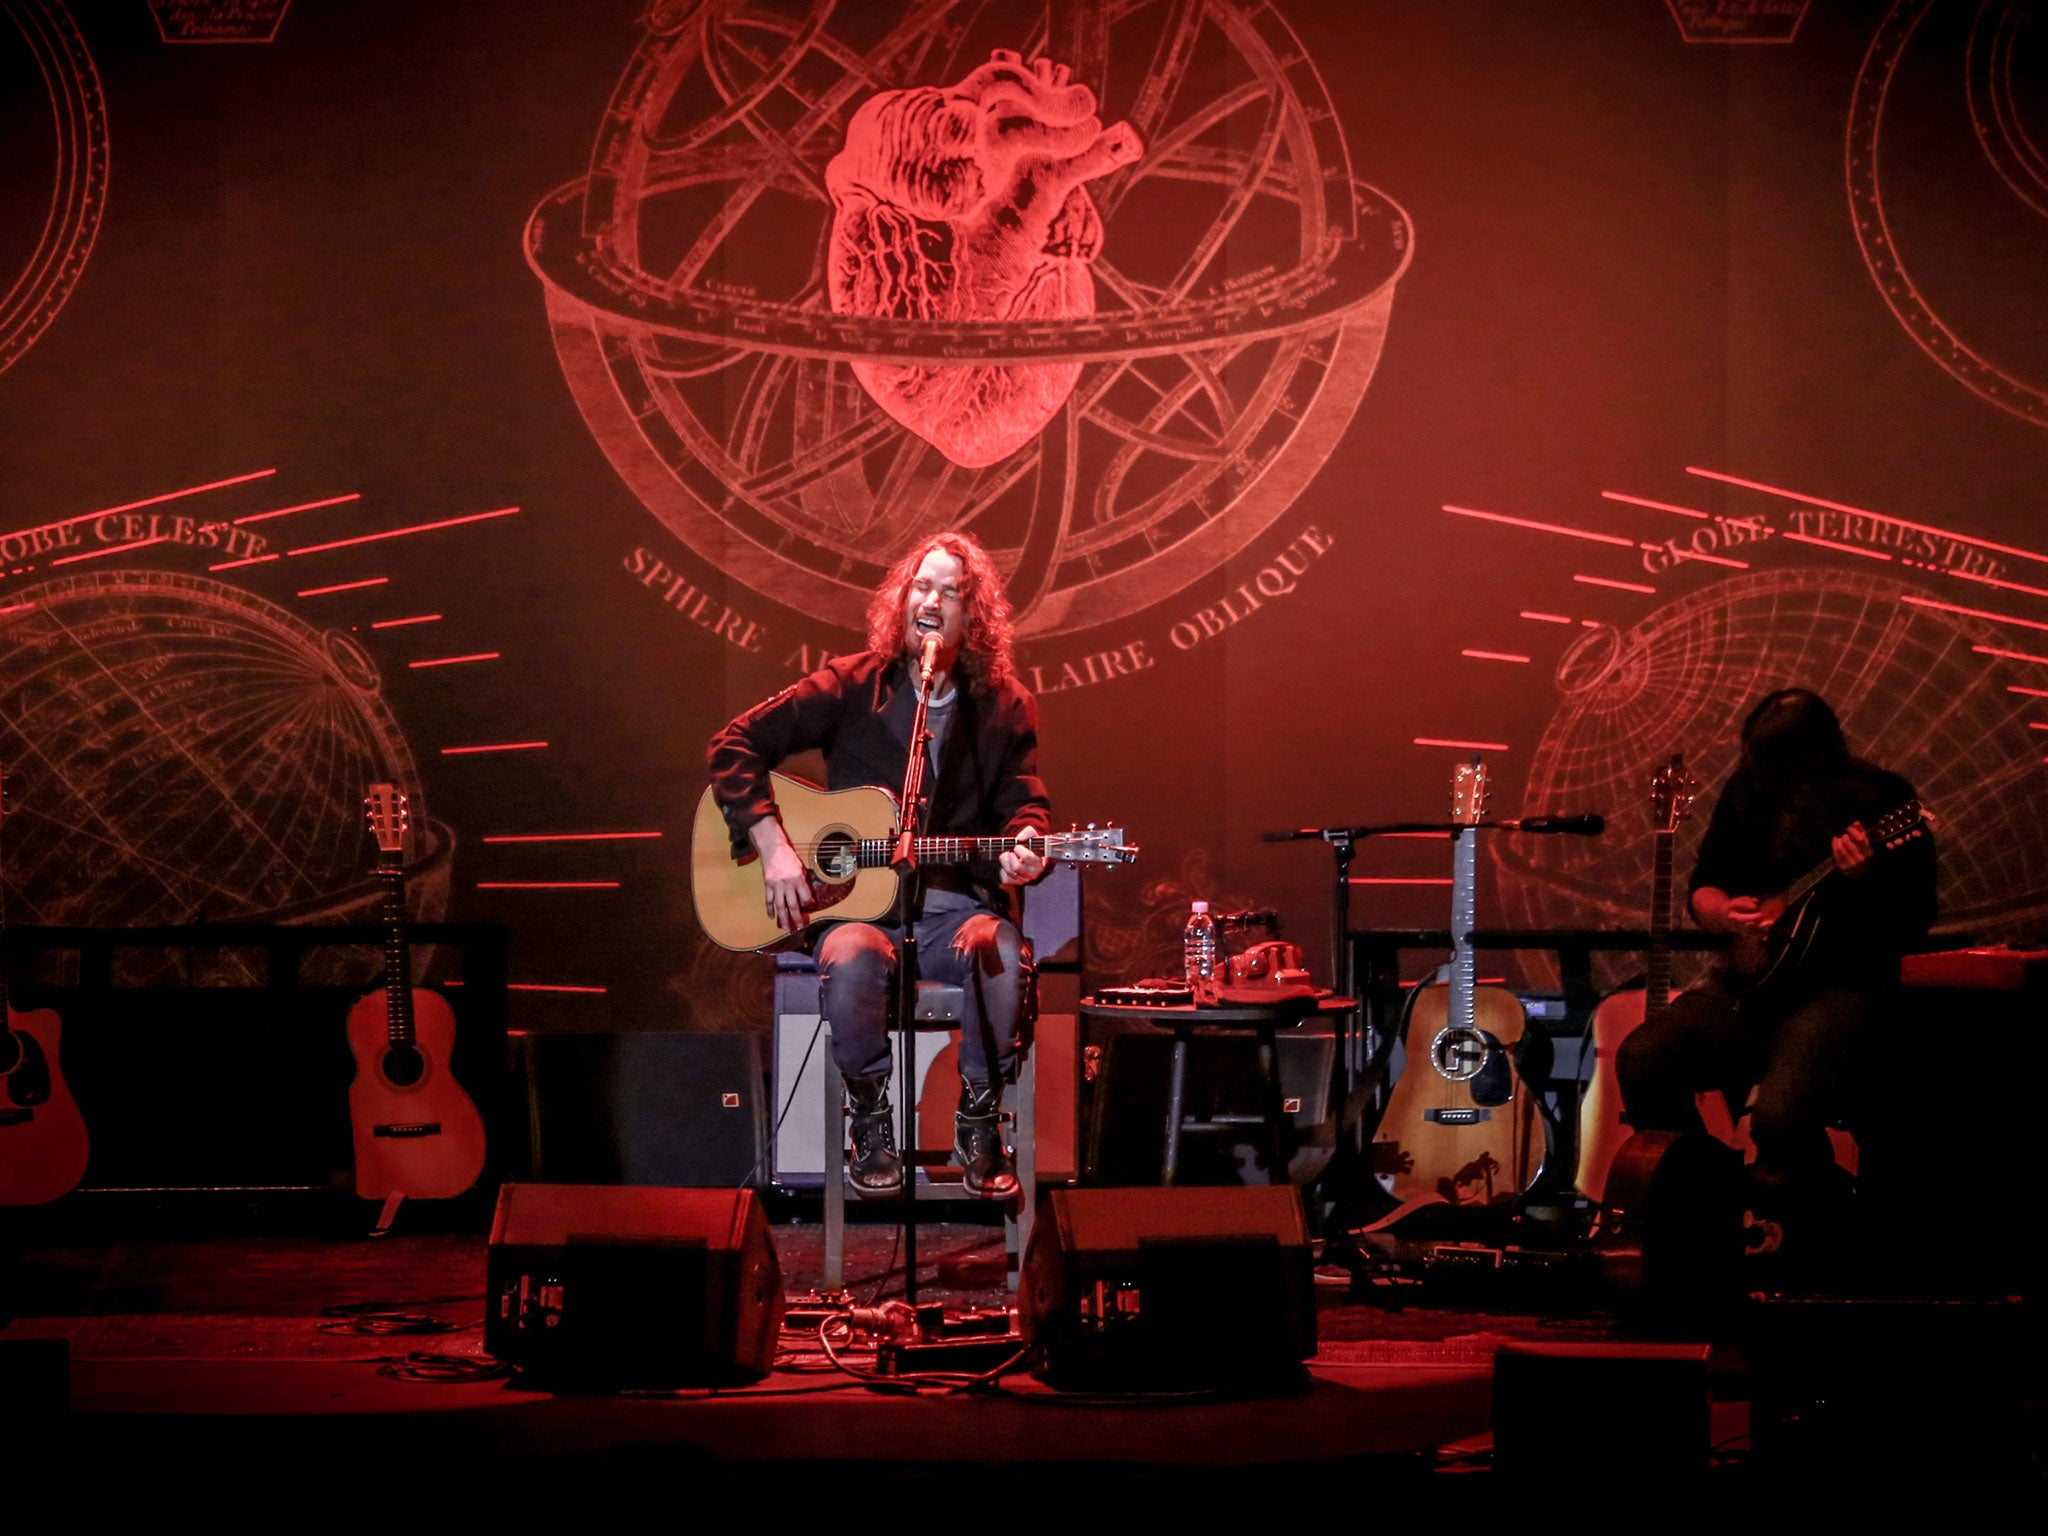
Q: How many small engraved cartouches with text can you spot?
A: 2